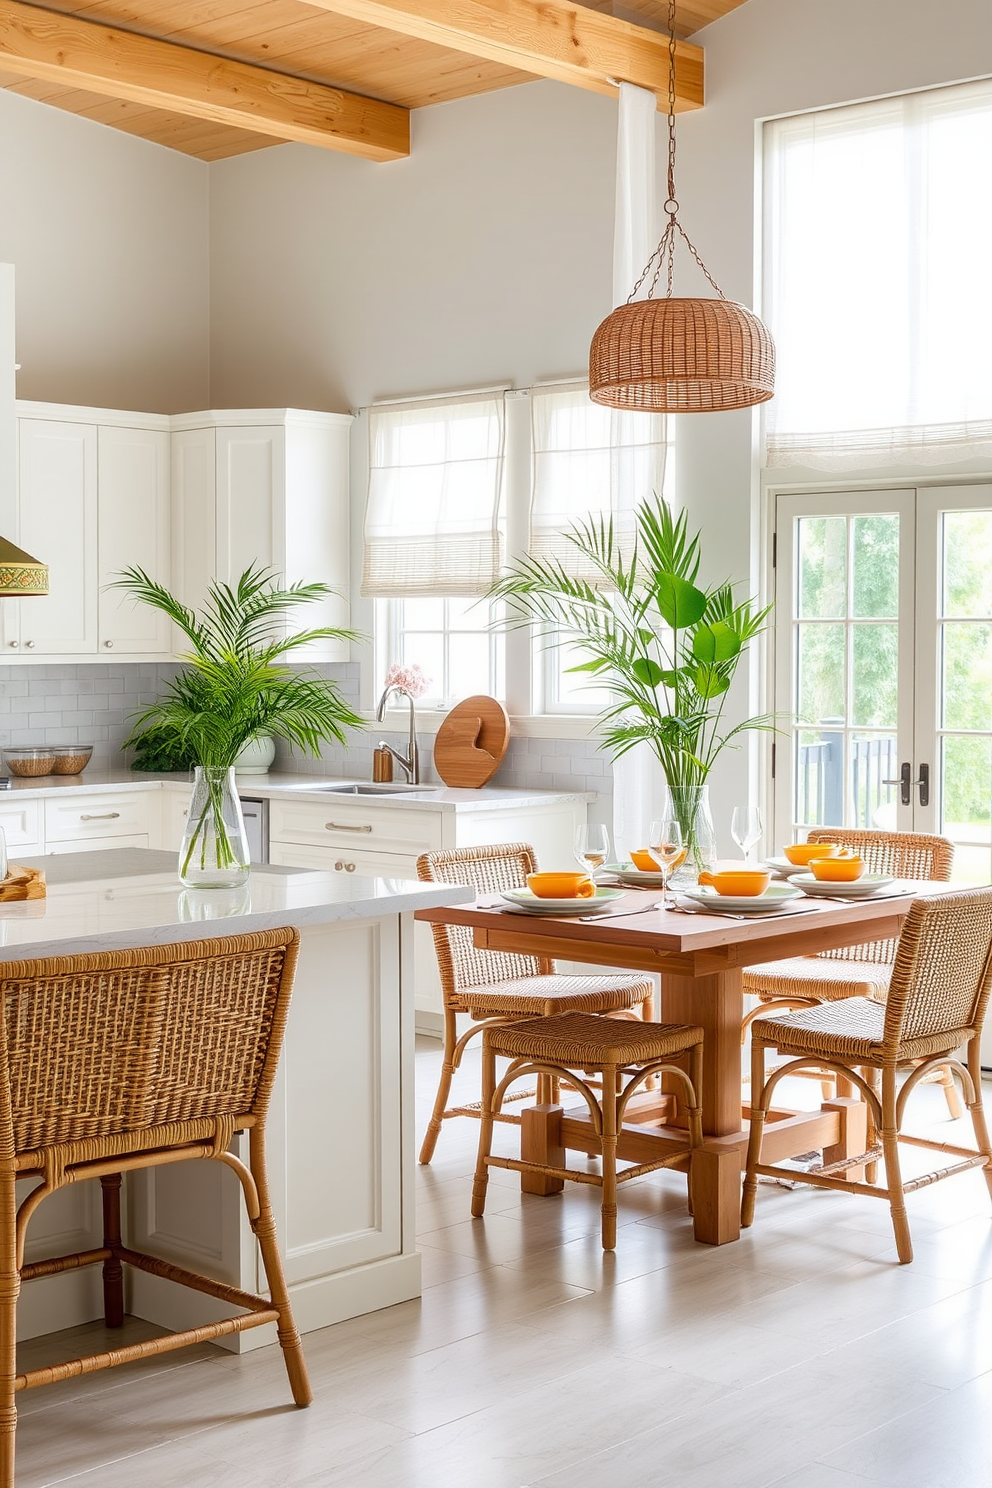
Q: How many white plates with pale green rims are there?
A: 5